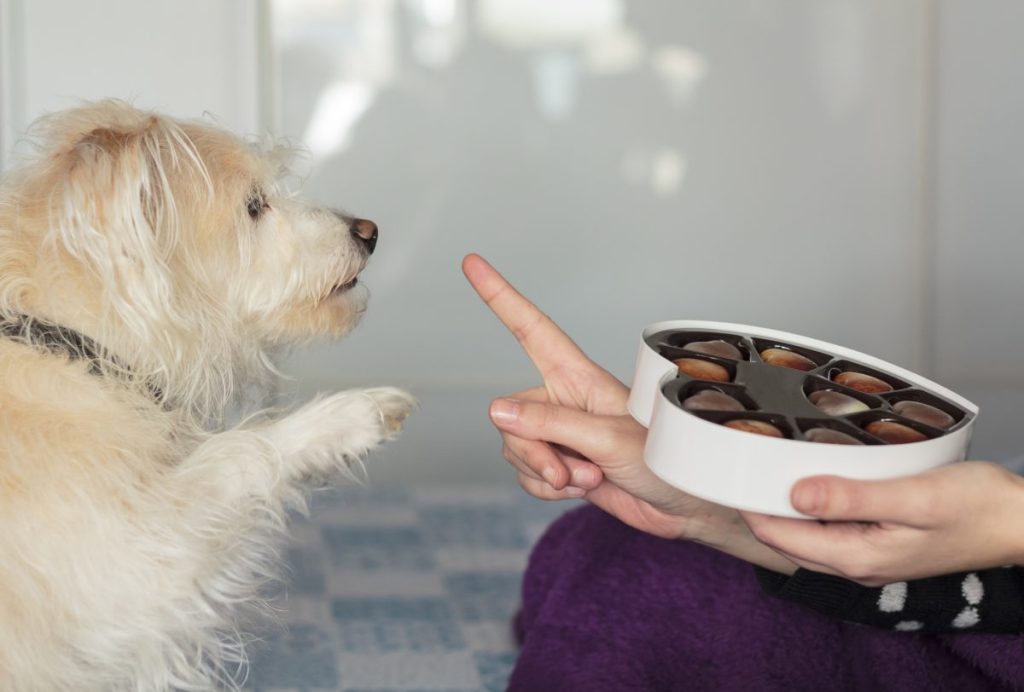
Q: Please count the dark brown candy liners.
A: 10